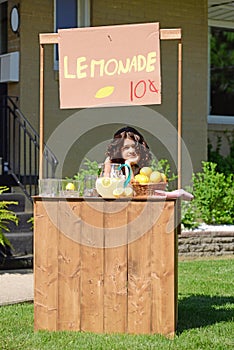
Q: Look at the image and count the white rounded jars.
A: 1